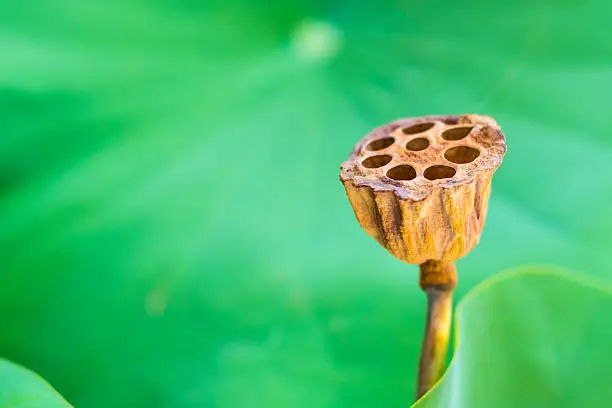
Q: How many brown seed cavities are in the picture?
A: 8